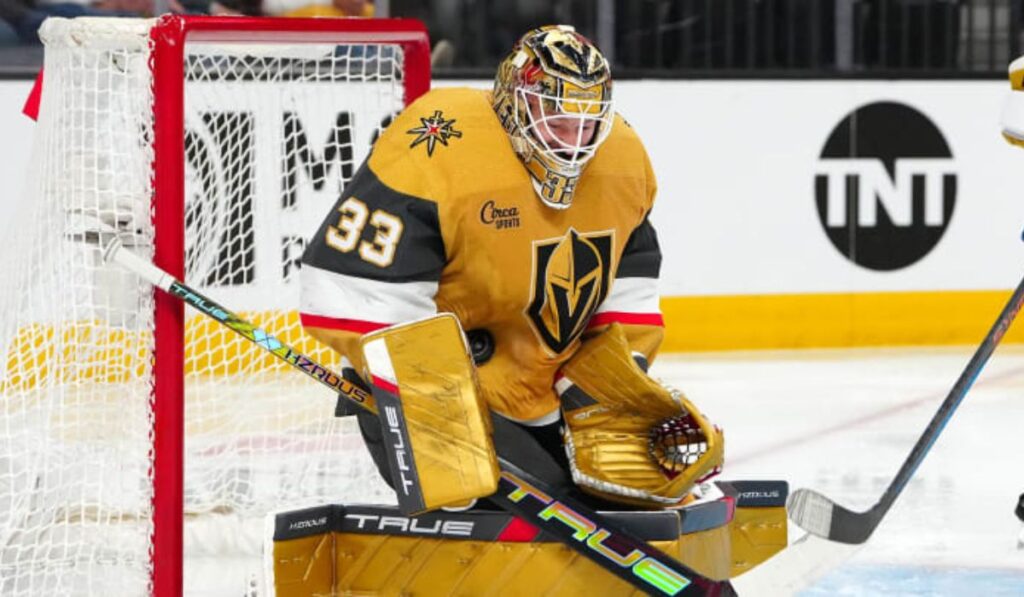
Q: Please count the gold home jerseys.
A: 1